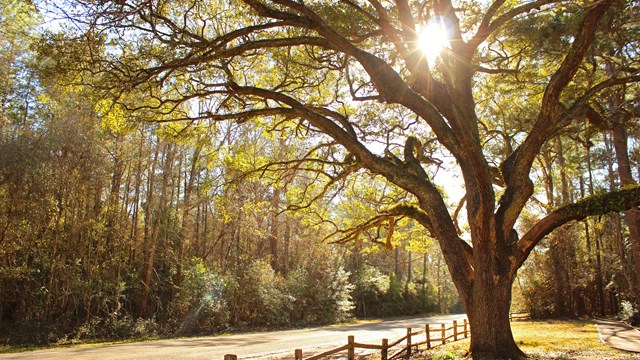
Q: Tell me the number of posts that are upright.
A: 9